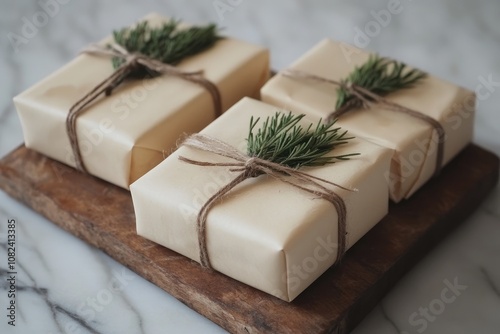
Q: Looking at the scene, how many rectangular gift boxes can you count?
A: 3